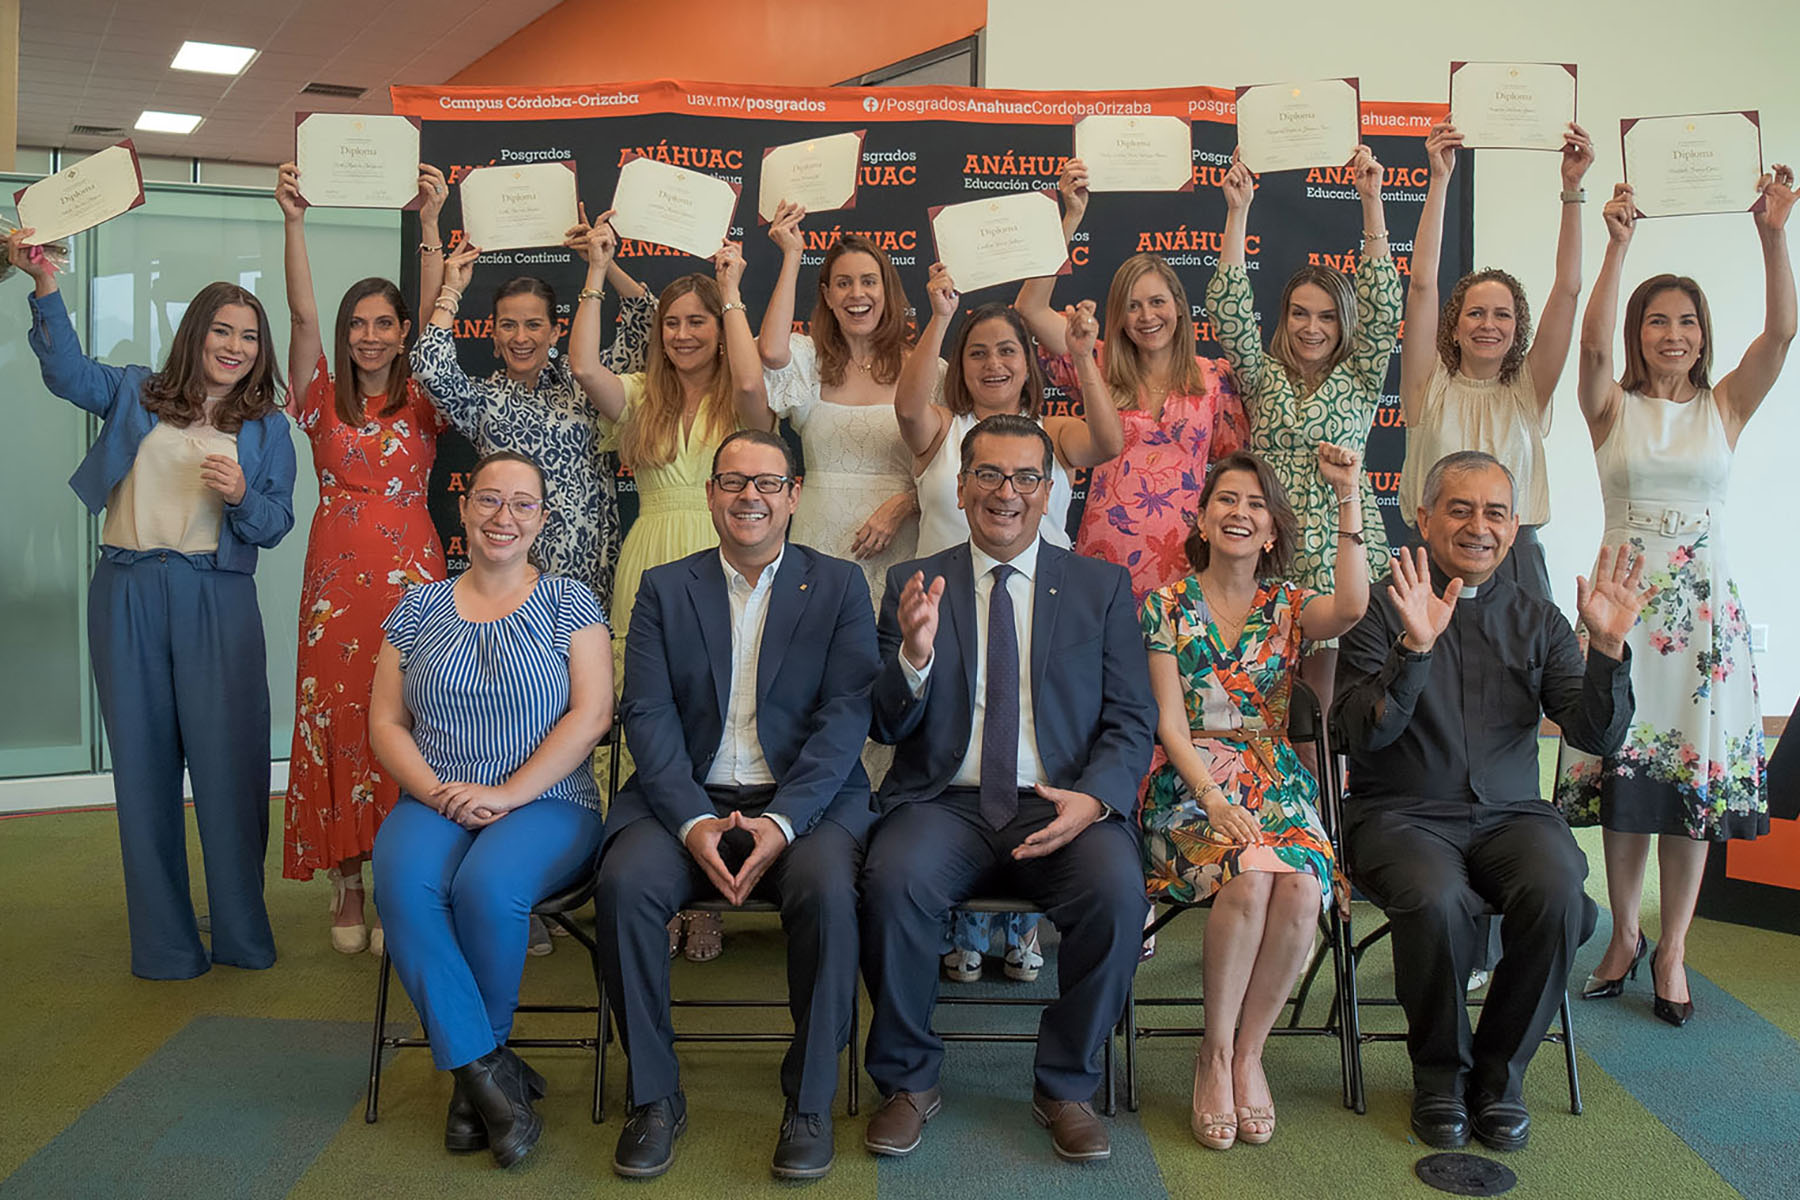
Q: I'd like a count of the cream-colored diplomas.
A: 10